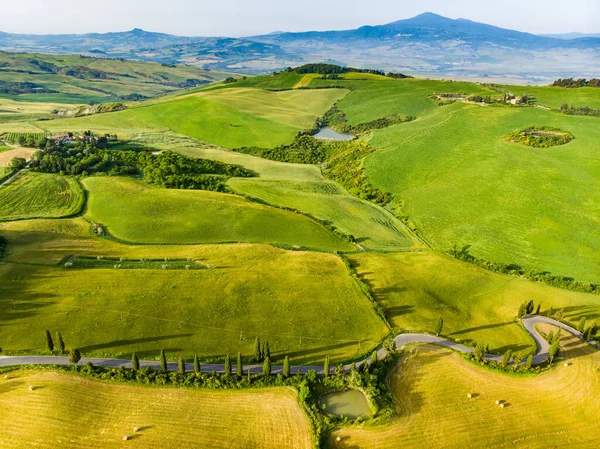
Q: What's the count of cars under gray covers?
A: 0